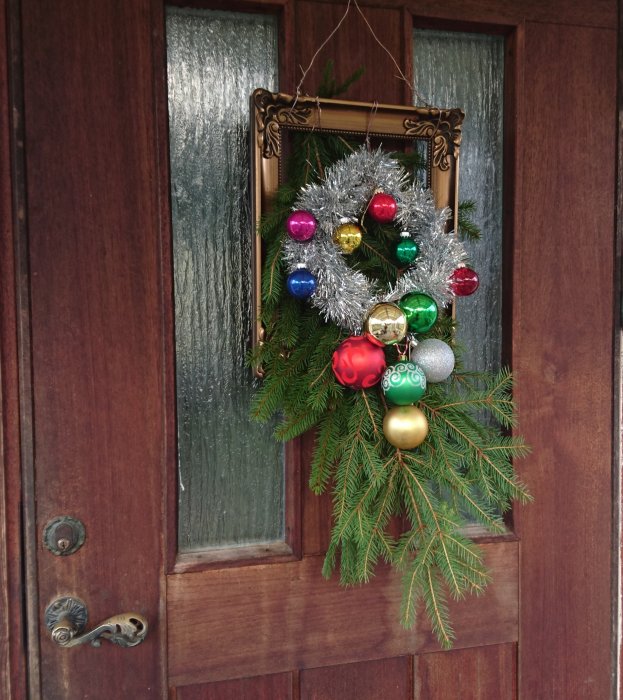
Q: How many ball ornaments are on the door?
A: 12